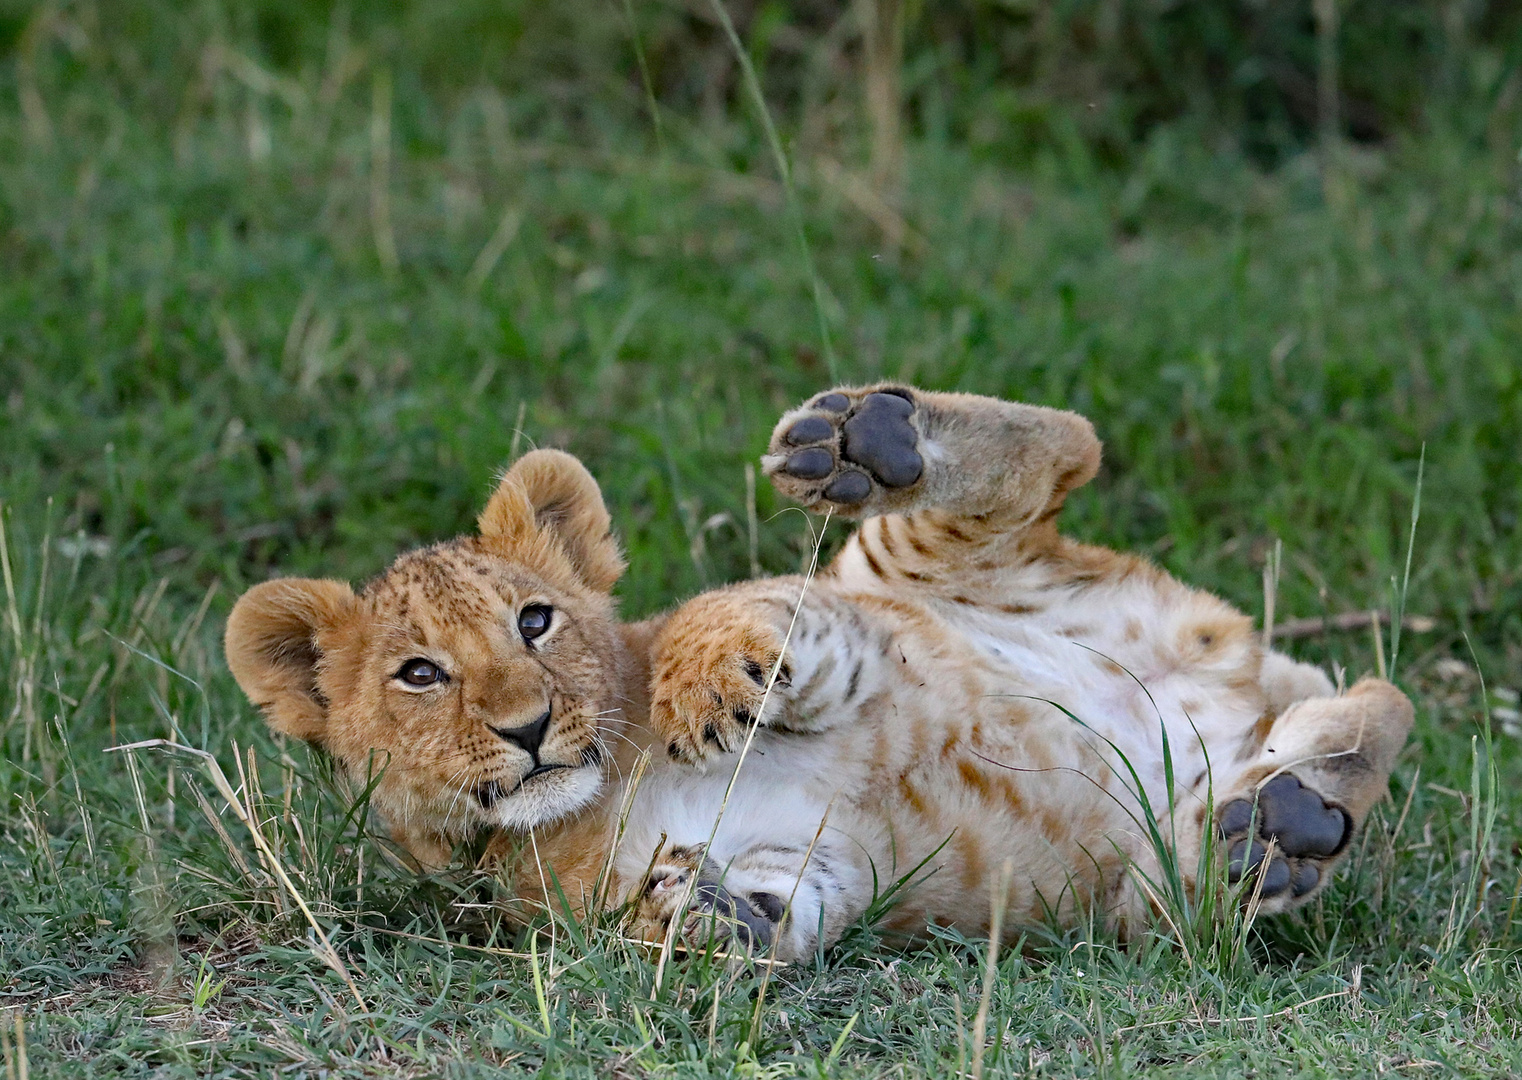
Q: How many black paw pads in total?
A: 12